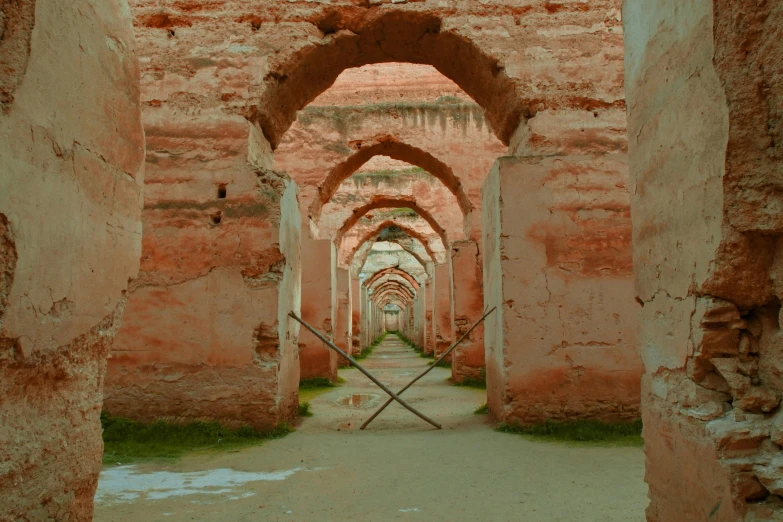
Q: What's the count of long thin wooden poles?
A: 2